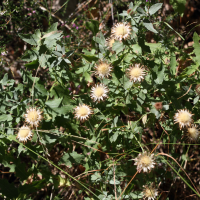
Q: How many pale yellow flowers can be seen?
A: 12